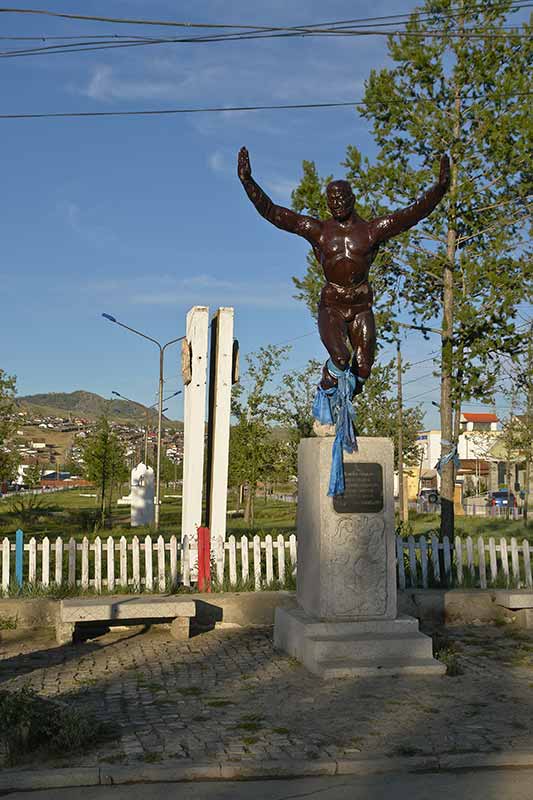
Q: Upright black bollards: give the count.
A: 0